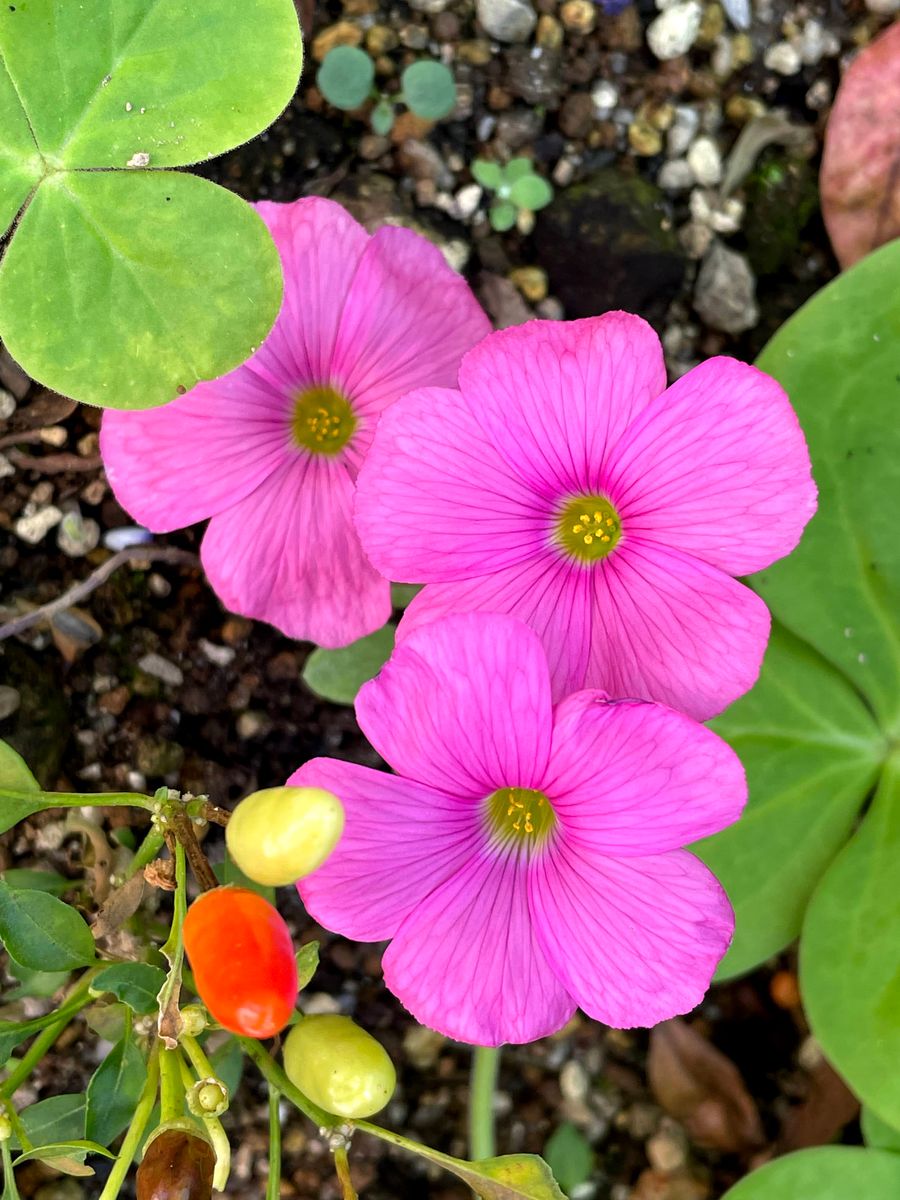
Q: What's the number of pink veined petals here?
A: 15